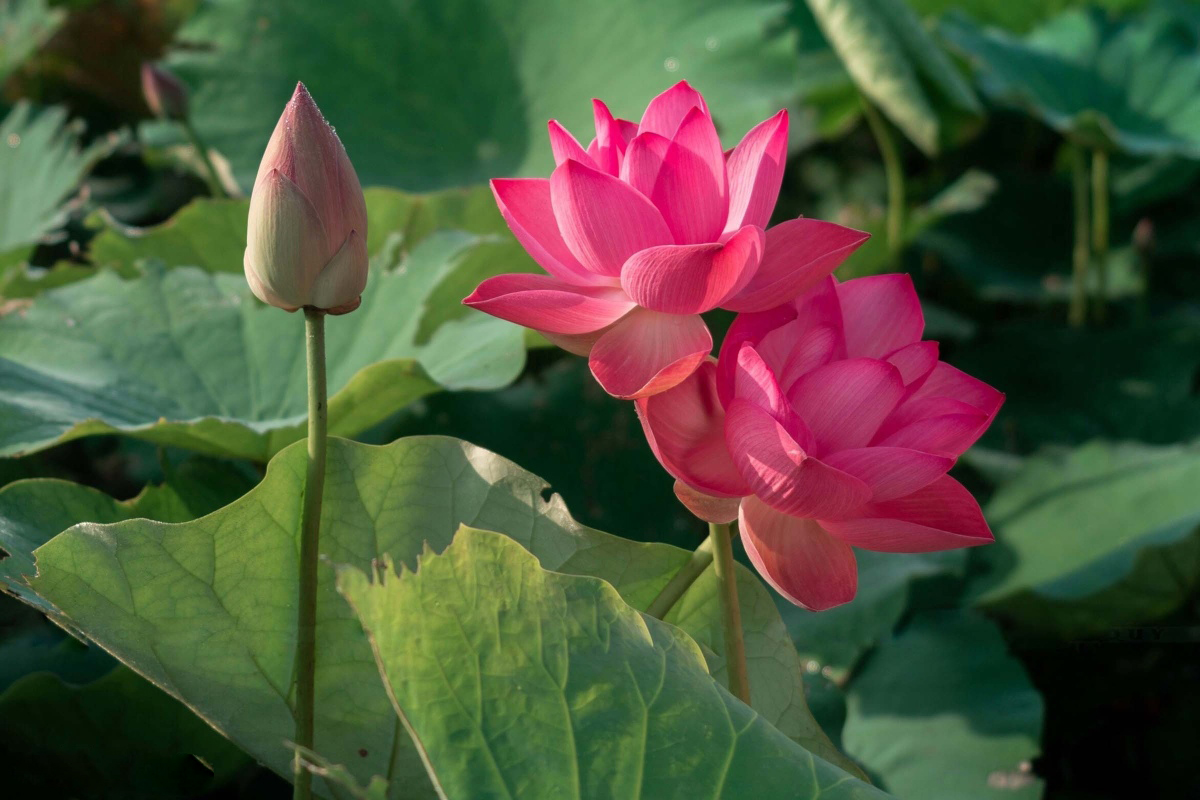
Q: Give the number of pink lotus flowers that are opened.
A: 2